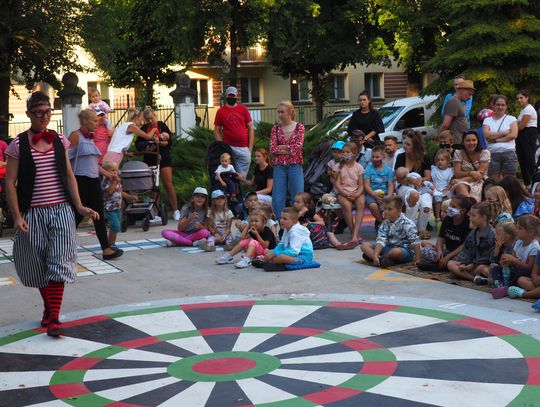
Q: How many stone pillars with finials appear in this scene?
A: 2